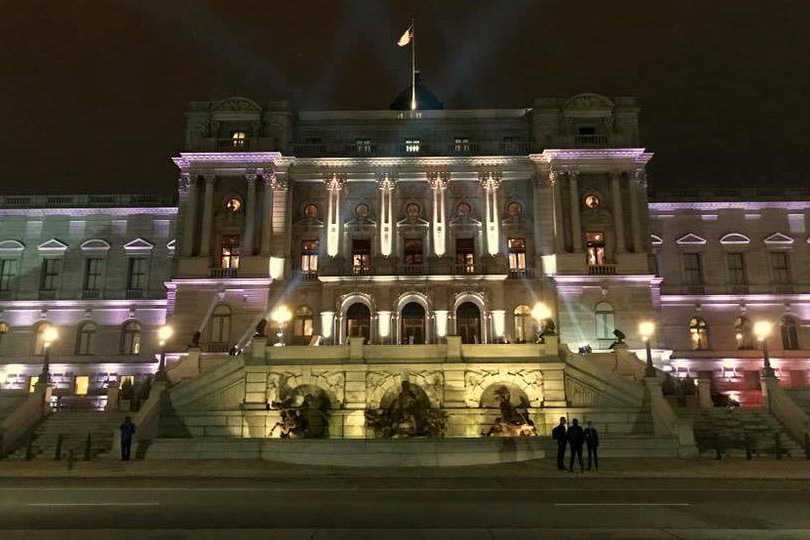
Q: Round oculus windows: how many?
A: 7